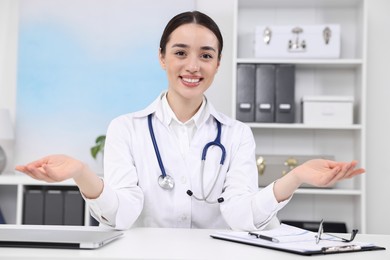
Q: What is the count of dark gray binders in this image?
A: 6